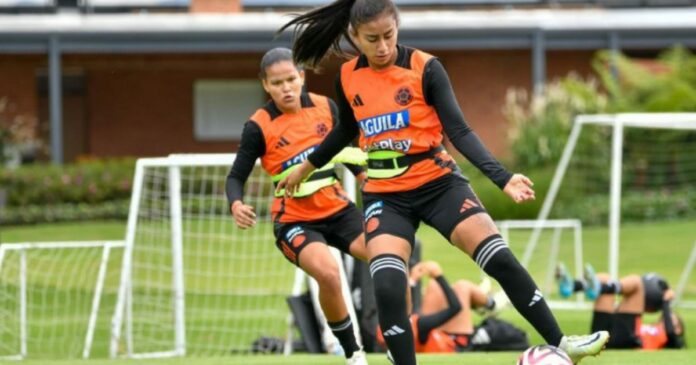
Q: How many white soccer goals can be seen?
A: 4